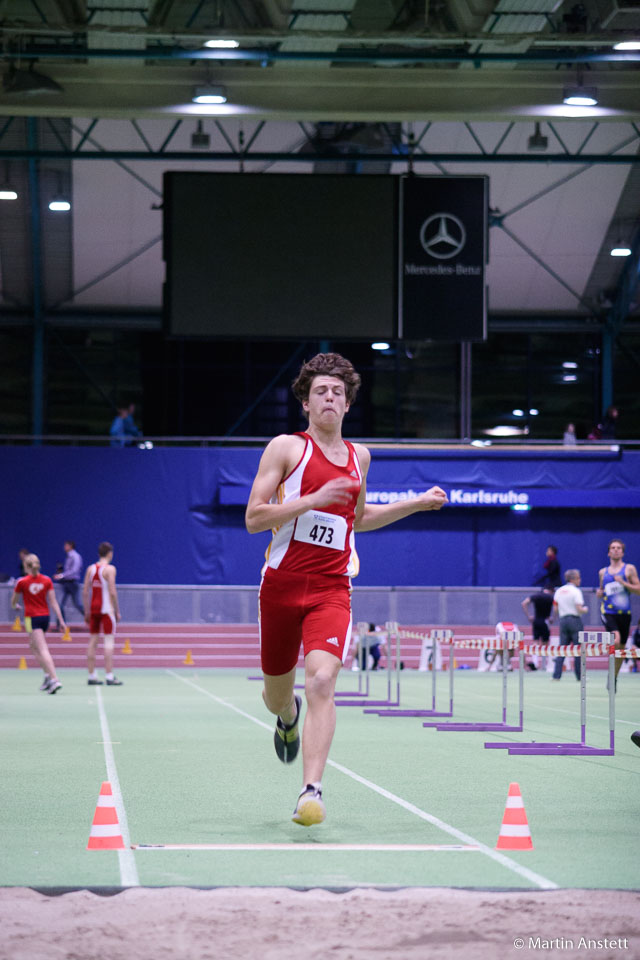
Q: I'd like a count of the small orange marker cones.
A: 5